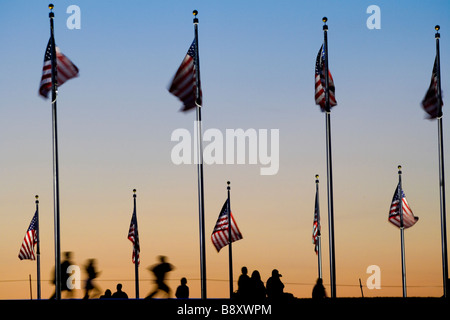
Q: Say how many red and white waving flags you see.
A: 9